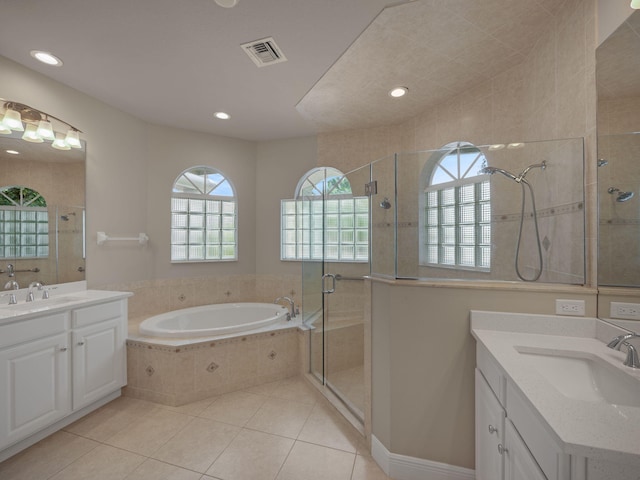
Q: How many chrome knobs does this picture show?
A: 4